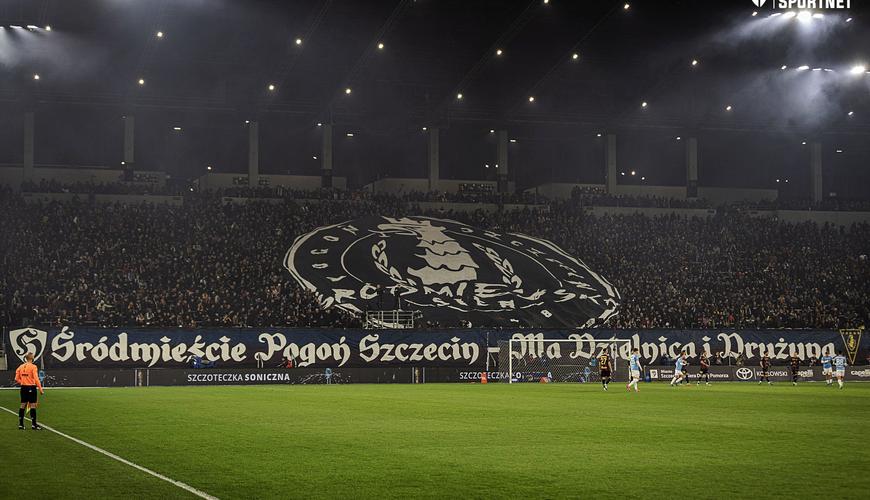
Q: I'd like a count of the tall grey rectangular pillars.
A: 9